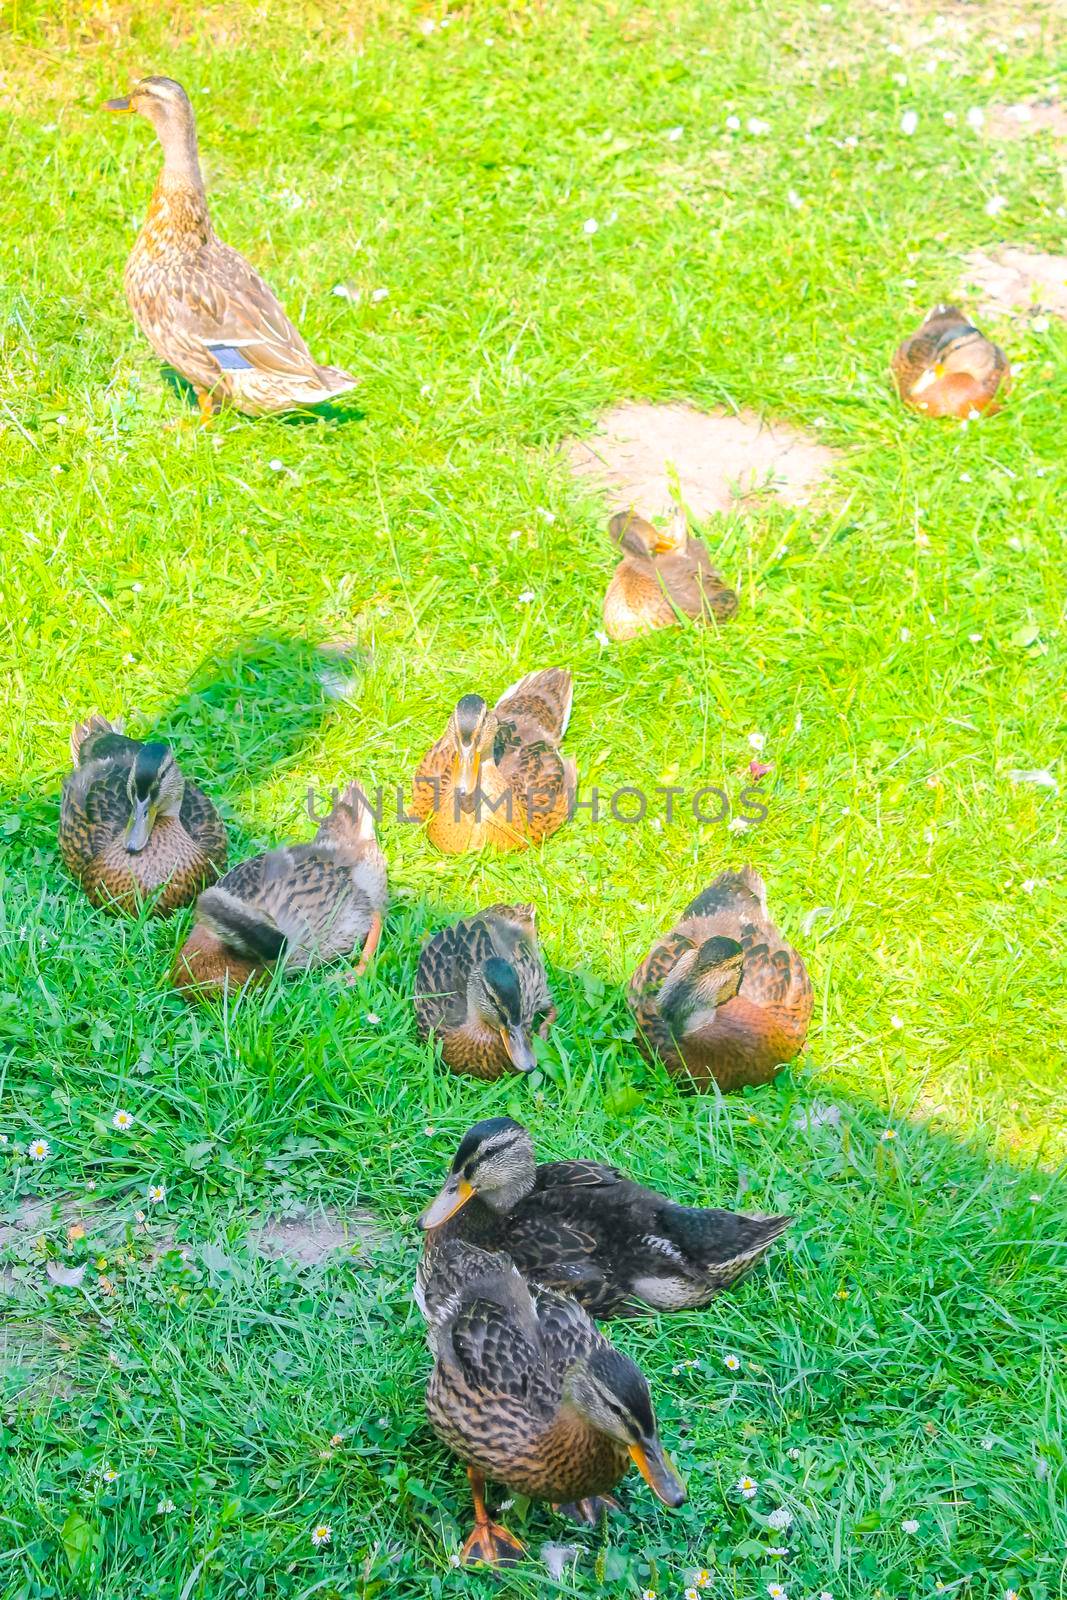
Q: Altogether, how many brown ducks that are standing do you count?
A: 2